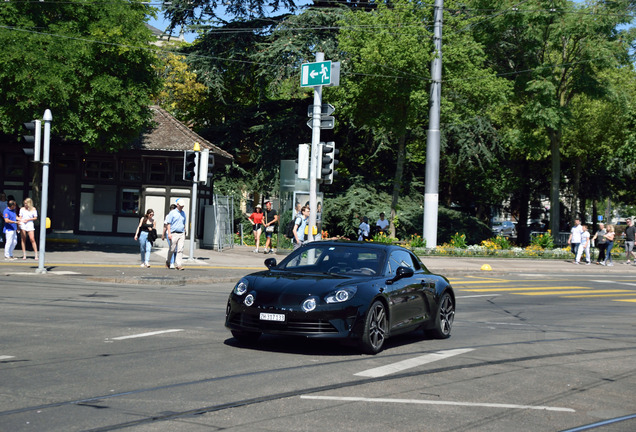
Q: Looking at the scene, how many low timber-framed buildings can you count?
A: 1